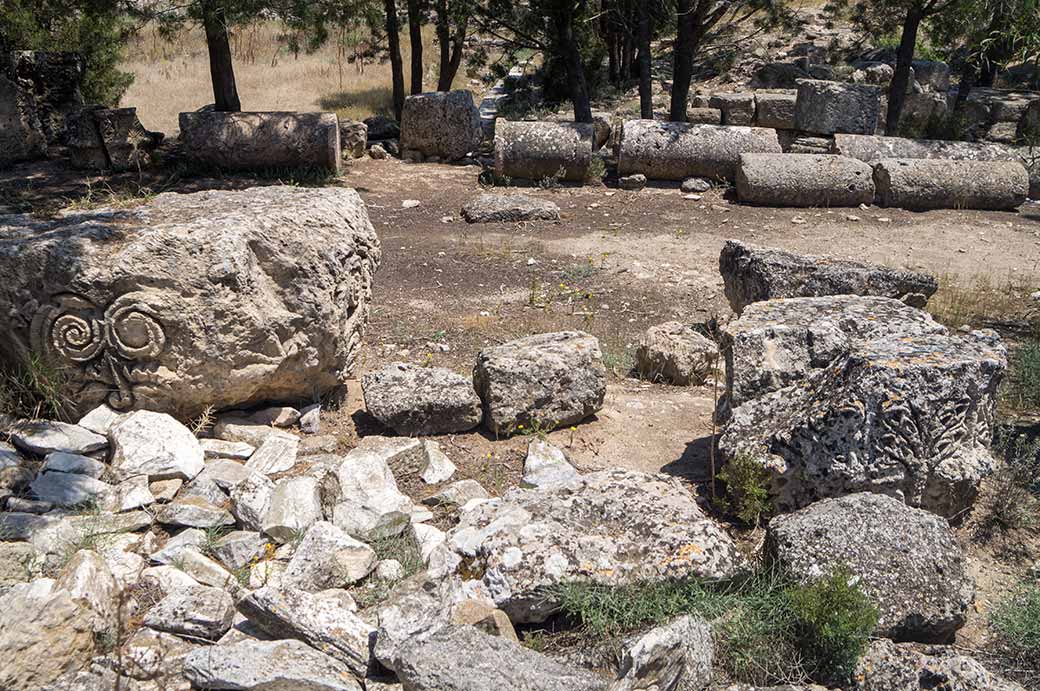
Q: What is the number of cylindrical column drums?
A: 6